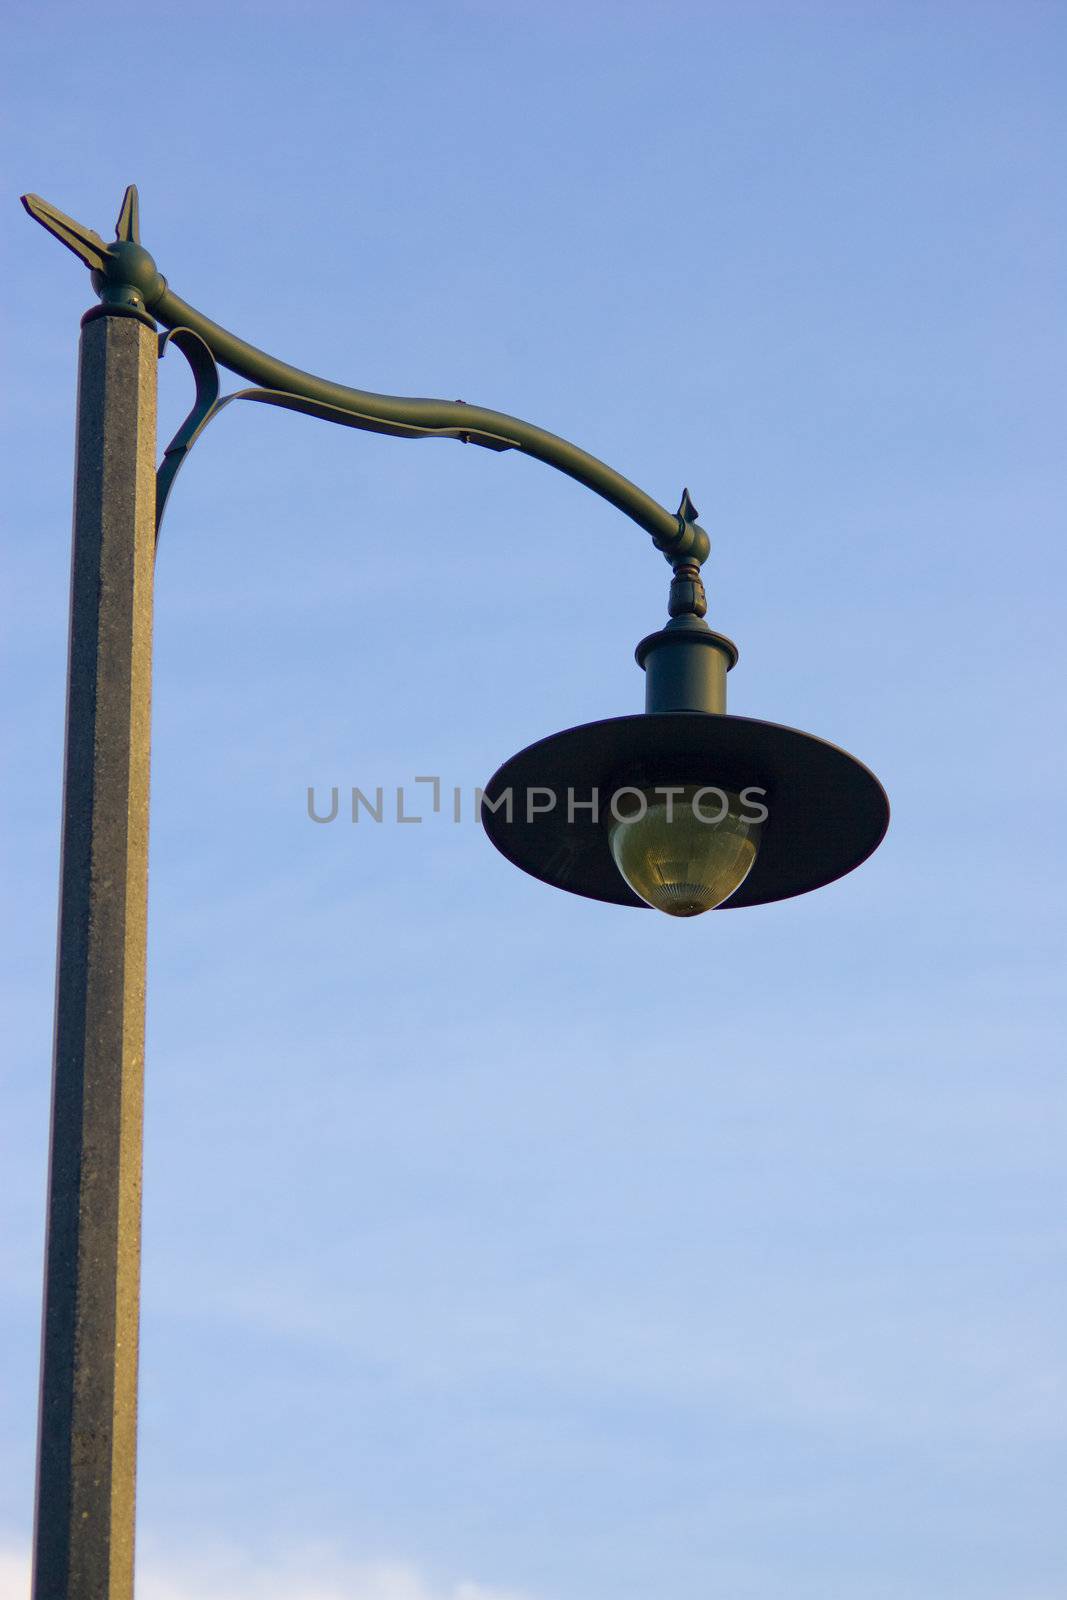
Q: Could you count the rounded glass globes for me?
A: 1